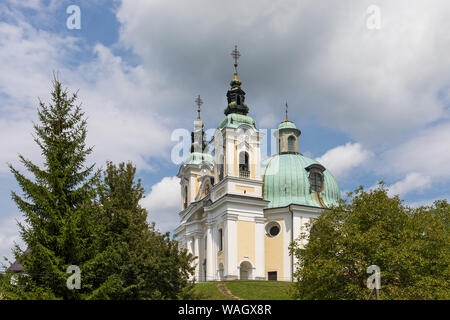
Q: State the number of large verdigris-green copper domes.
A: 1